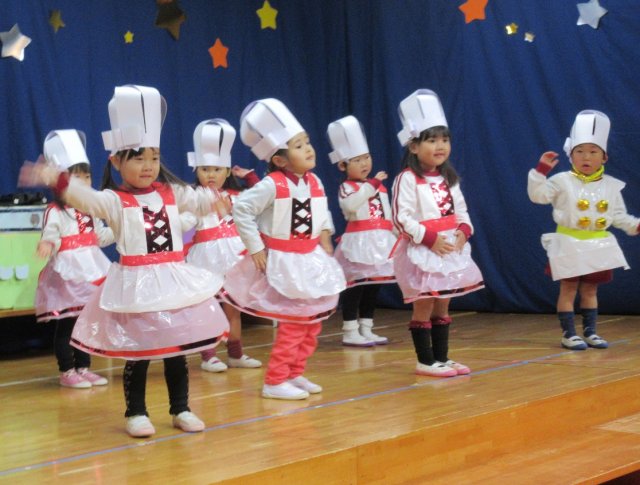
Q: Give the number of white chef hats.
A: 7